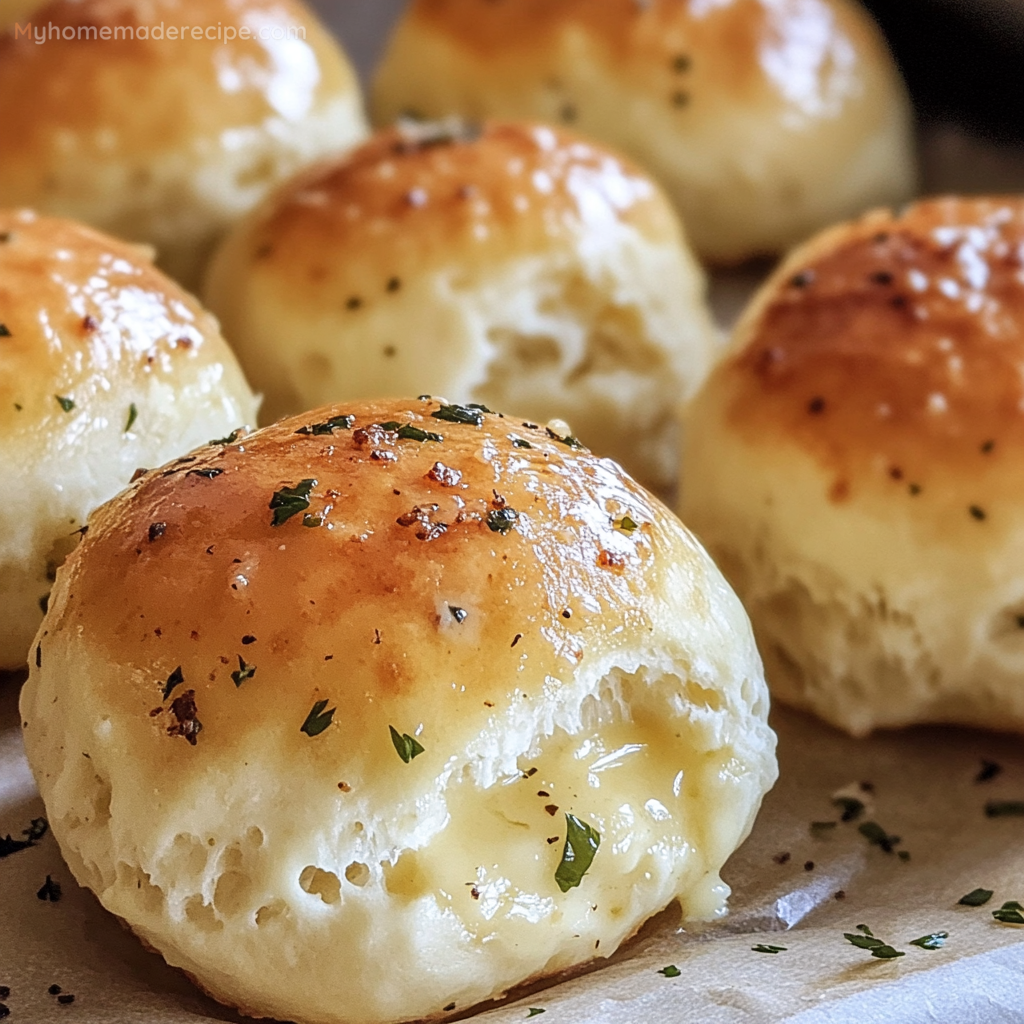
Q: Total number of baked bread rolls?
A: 6